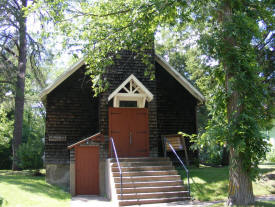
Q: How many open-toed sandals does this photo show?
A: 0